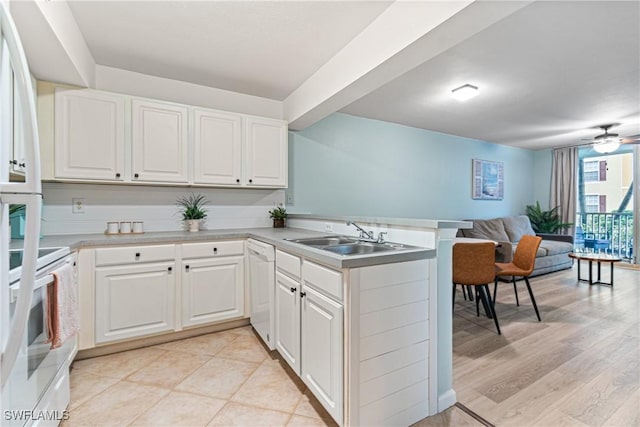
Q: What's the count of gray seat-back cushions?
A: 2